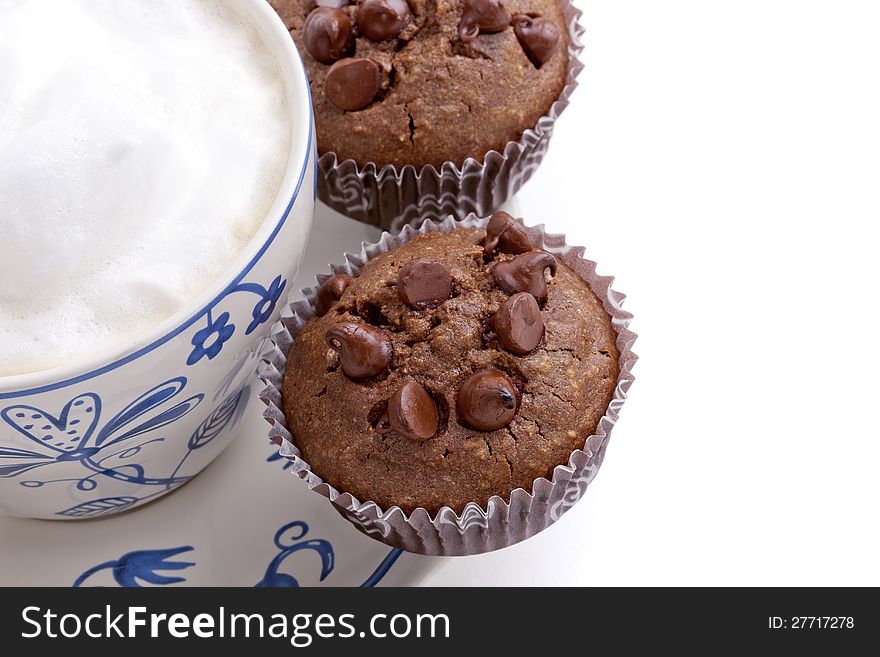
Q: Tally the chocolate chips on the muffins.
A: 14